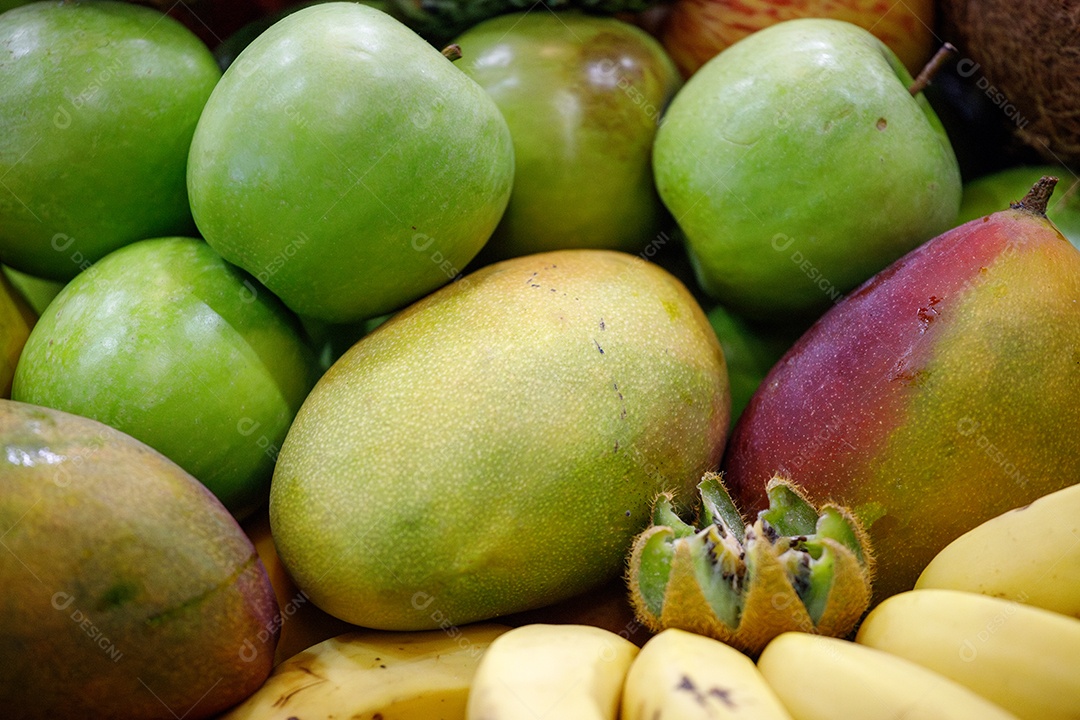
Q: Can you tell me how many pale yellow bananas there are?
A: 6